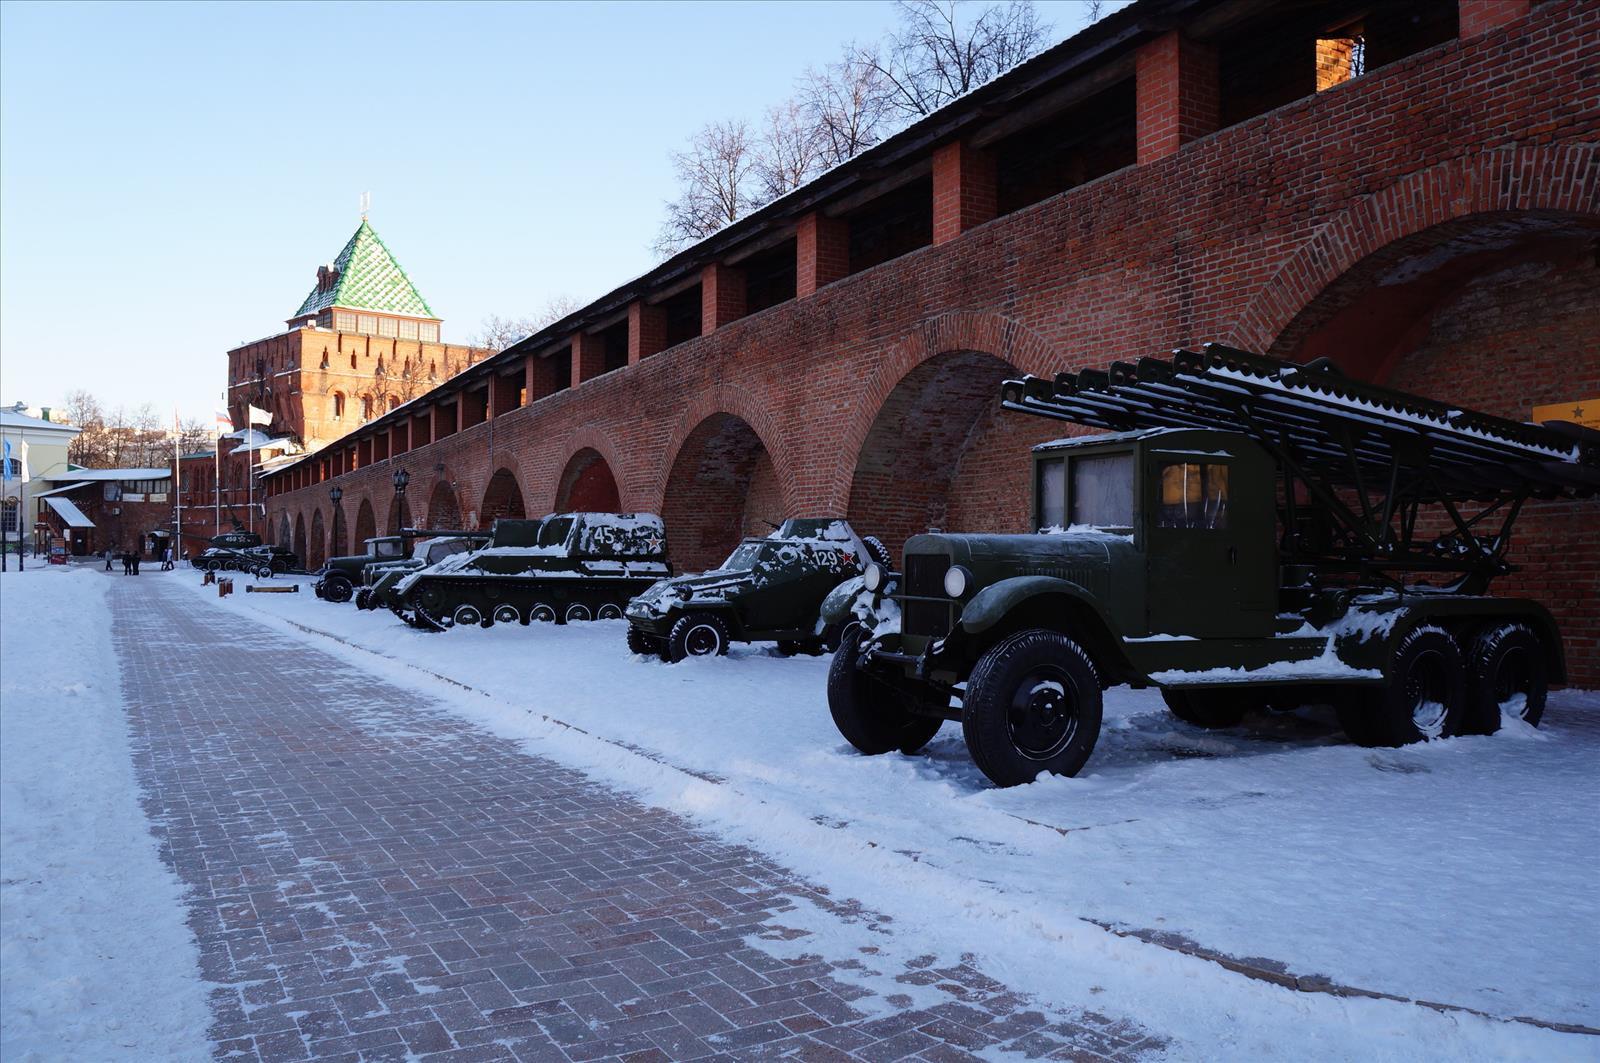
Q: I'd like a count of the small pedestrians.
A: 5